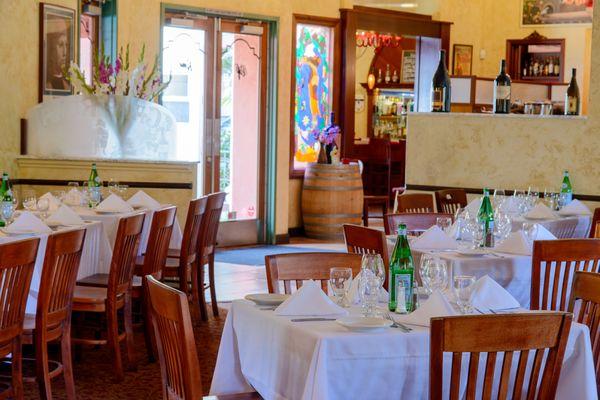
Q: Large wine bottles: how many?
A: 3